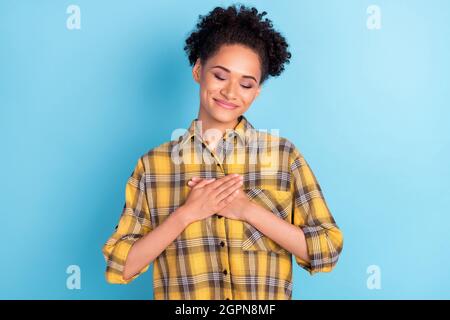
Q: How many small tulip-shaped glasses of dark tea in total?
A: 0